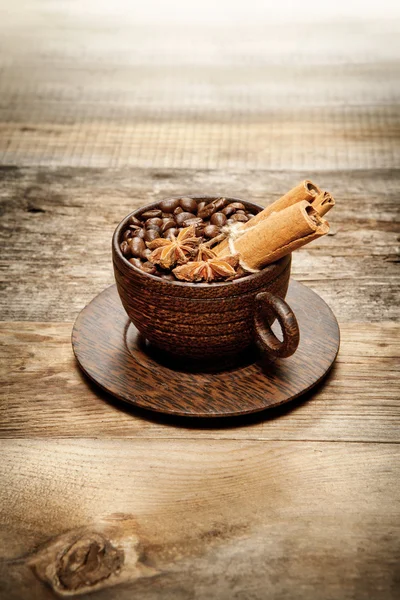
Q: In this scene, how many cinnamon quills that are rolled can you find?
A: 3